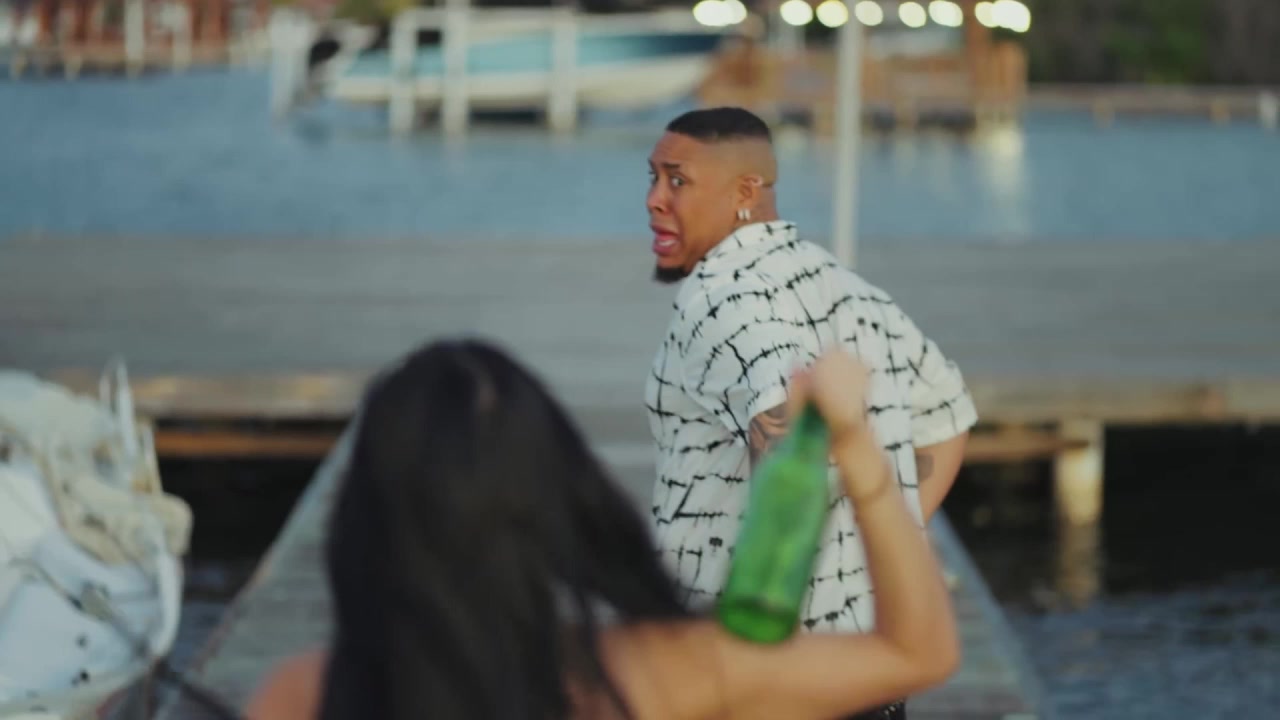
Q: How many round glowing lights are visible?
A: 9